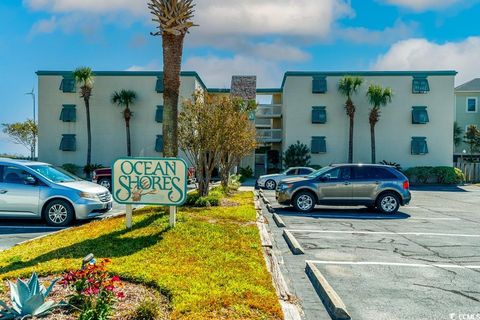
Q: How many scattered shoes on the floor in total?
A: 0